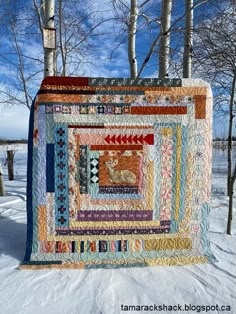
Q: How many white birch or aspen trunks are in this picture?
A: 4